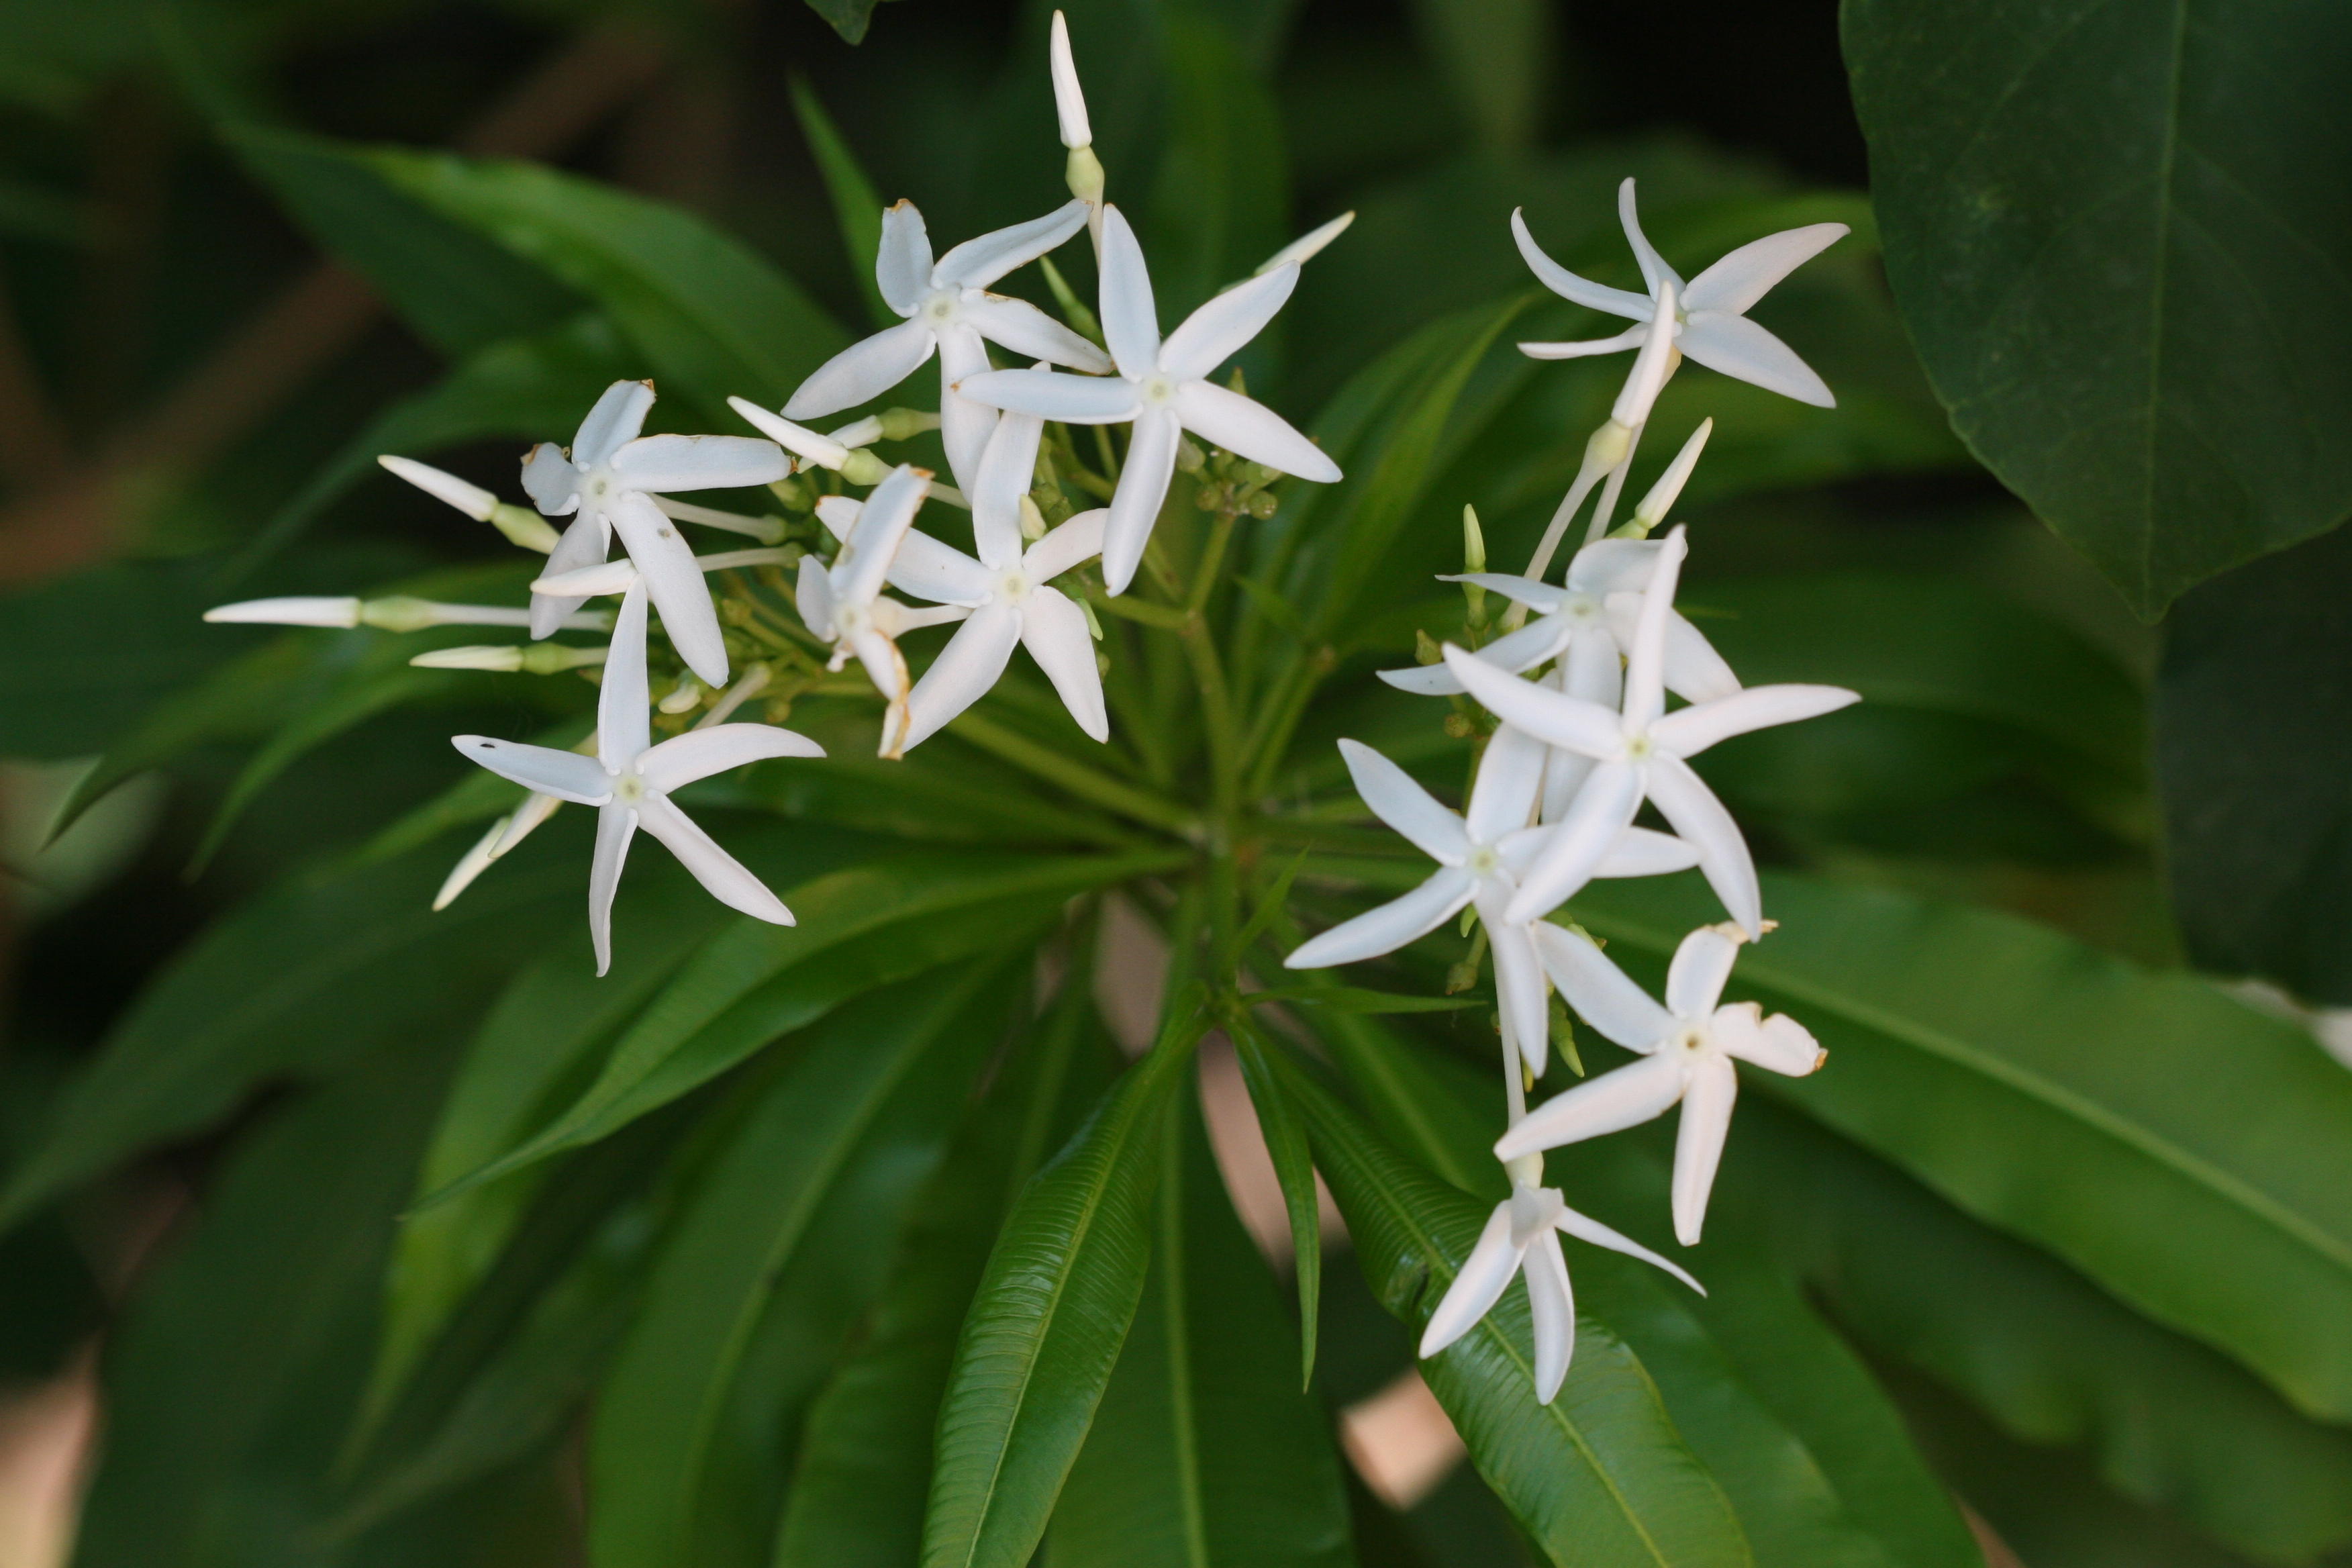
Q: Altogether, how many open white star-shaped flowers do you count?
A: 12